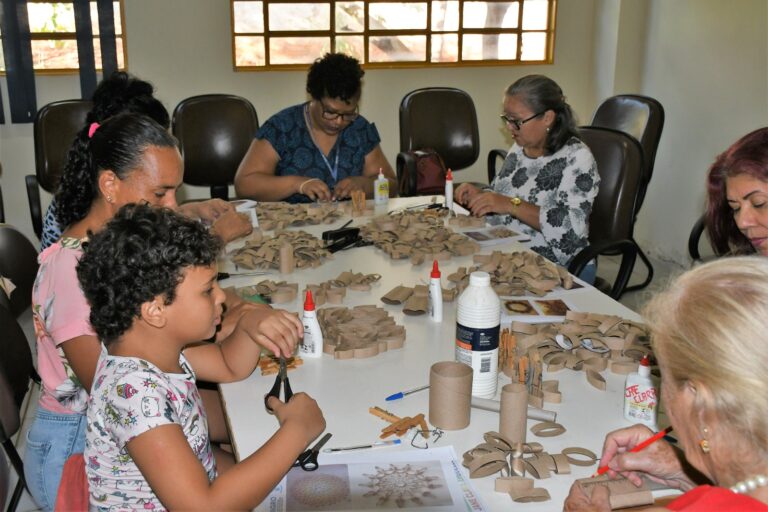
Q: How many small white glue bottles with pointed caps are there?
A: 5